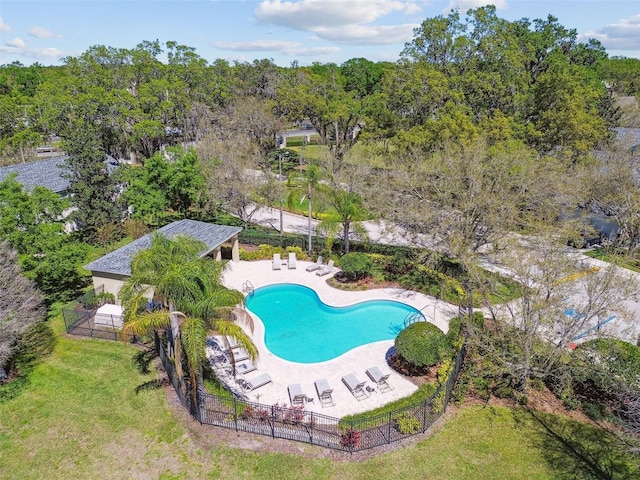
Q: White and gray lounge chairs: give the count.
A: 12